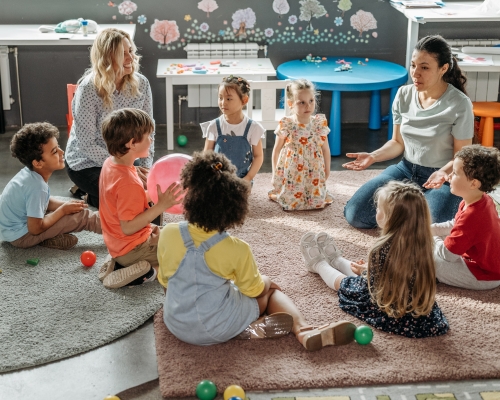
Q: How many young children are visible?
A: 7